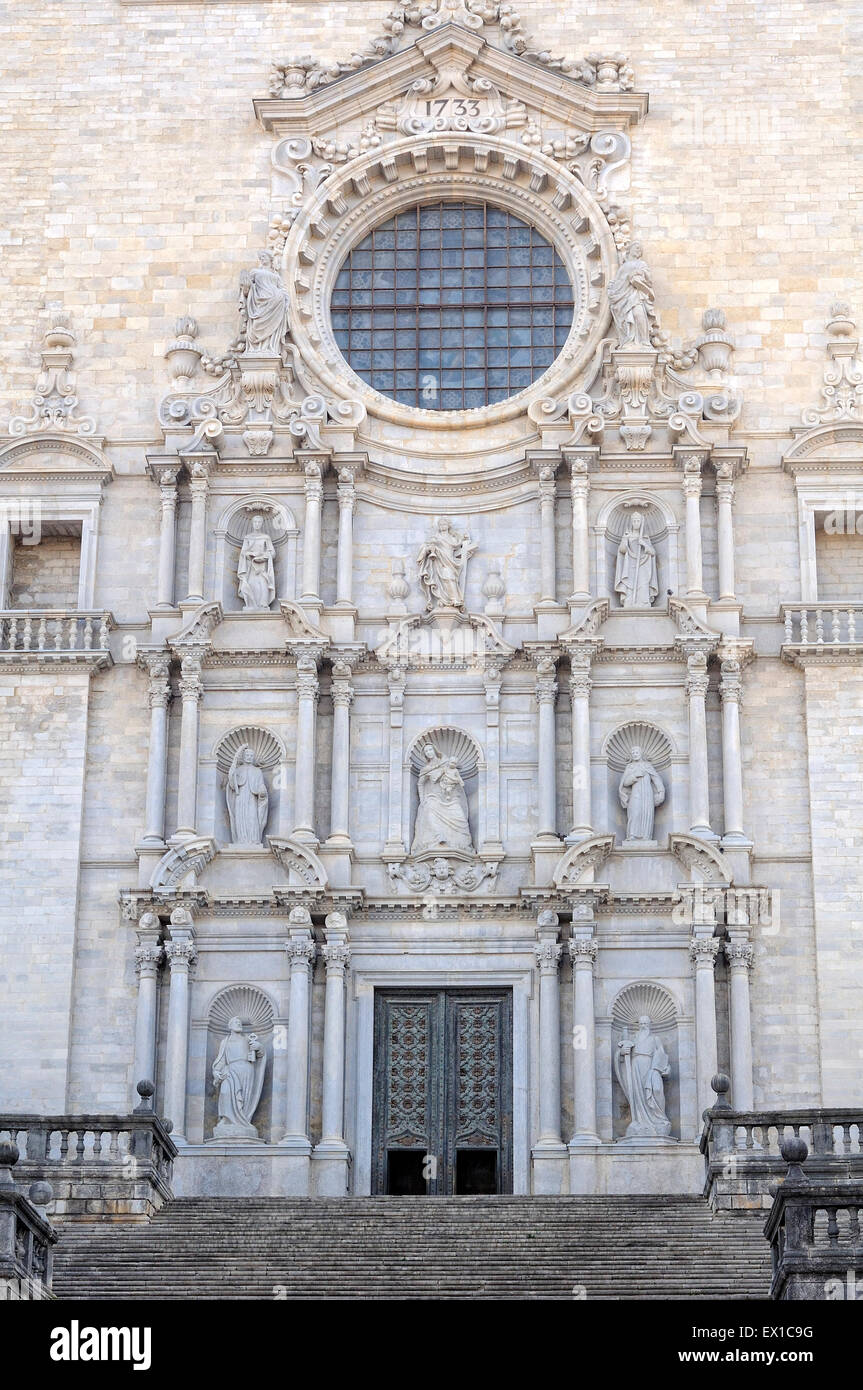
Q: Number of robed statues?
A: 10